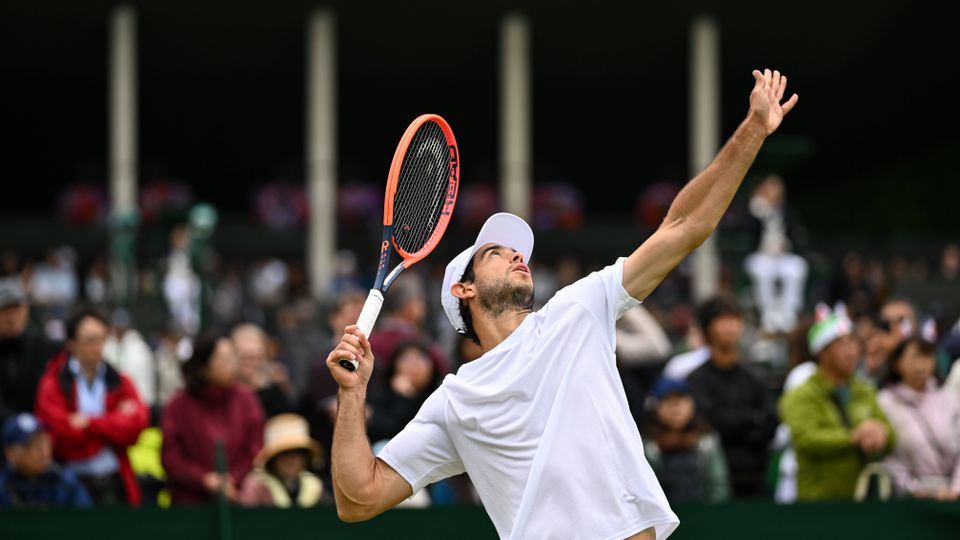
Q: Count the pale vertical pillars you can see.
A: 4